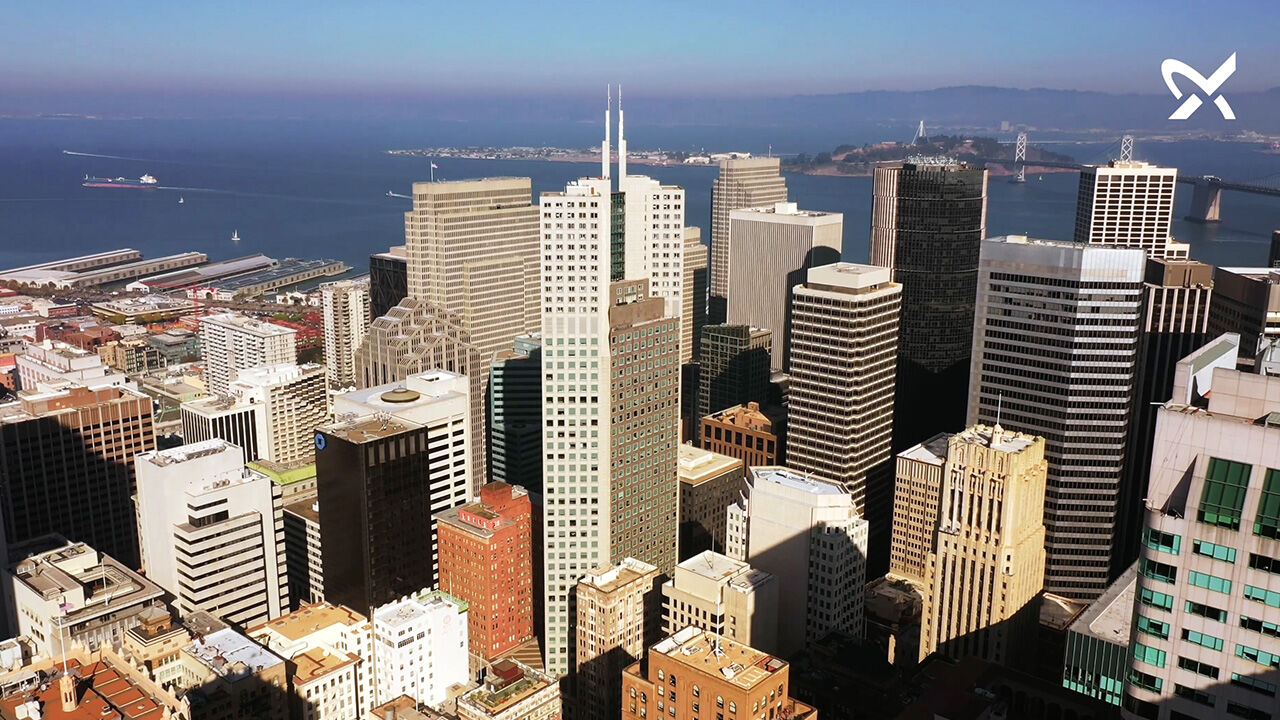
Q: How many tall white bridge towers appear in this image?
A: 3